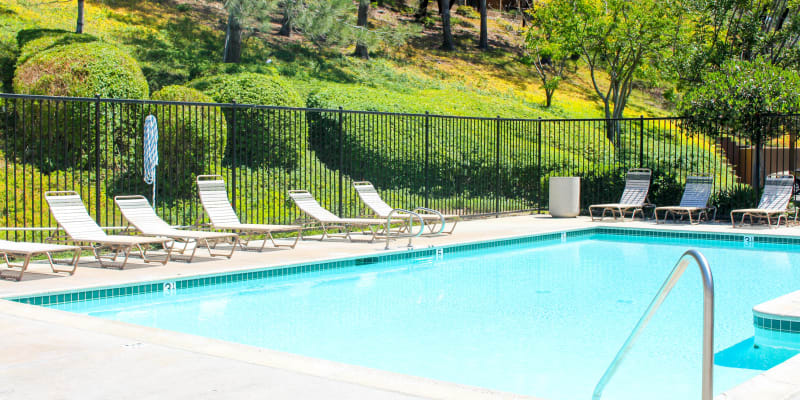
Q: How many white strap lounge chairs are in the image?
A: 9